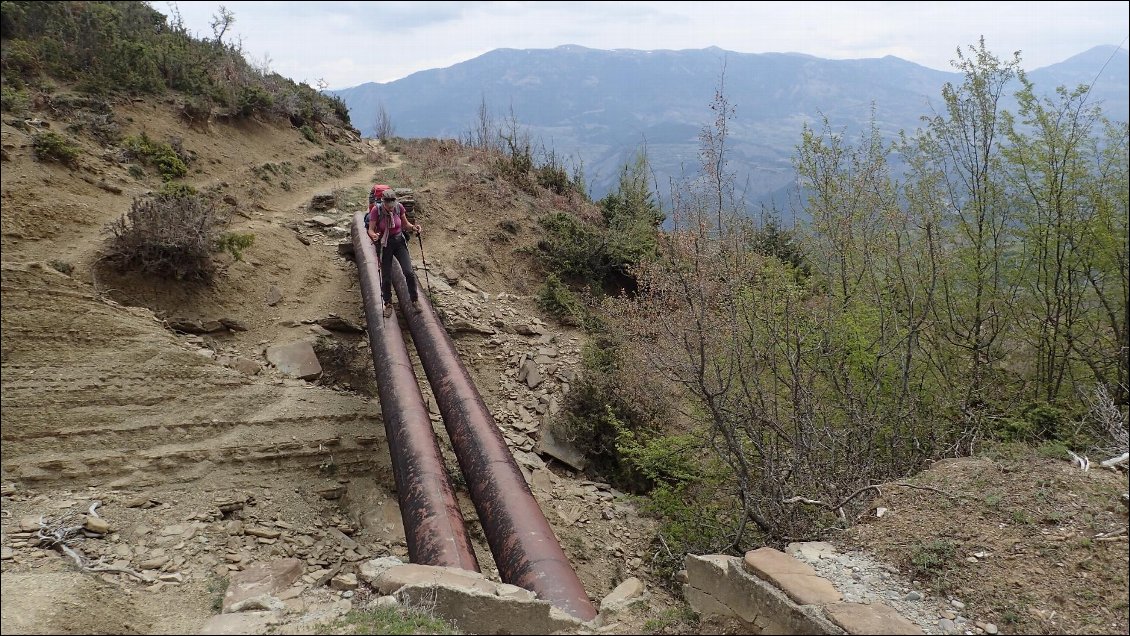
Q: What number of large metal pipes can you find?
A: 2